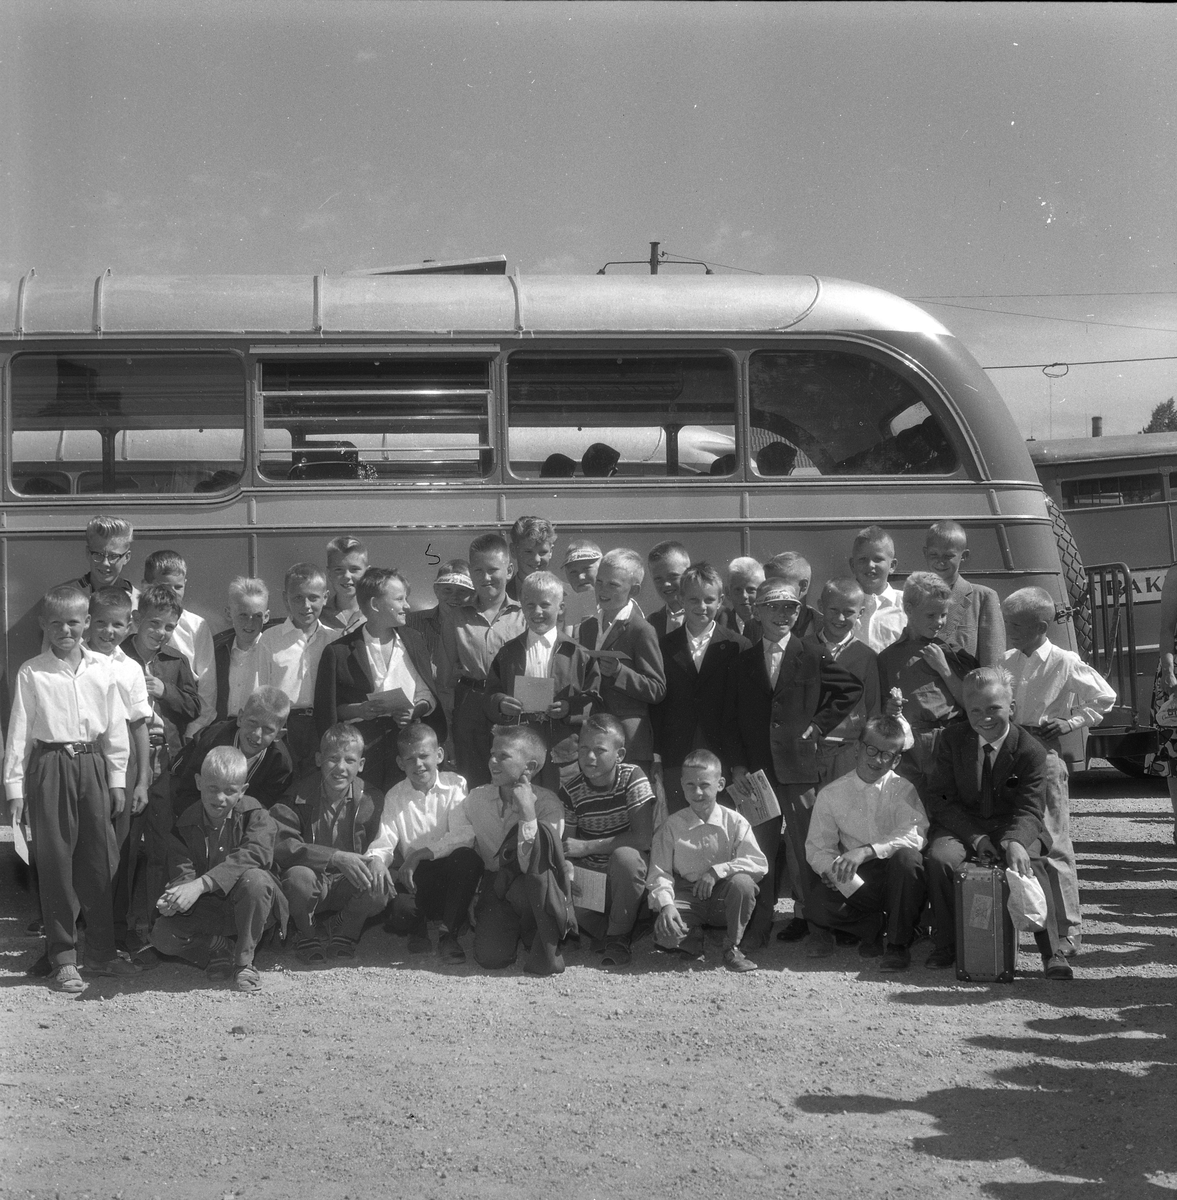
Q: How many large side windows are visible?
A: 4